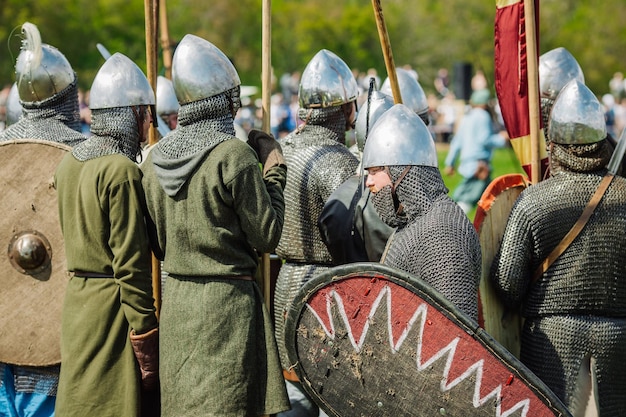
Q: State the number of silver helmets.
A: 11